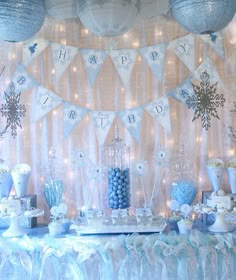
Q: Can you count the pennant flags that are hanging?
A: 15